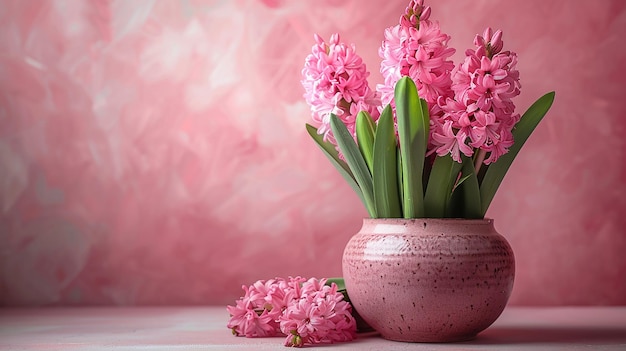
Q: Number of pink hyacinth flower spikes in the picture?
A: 5